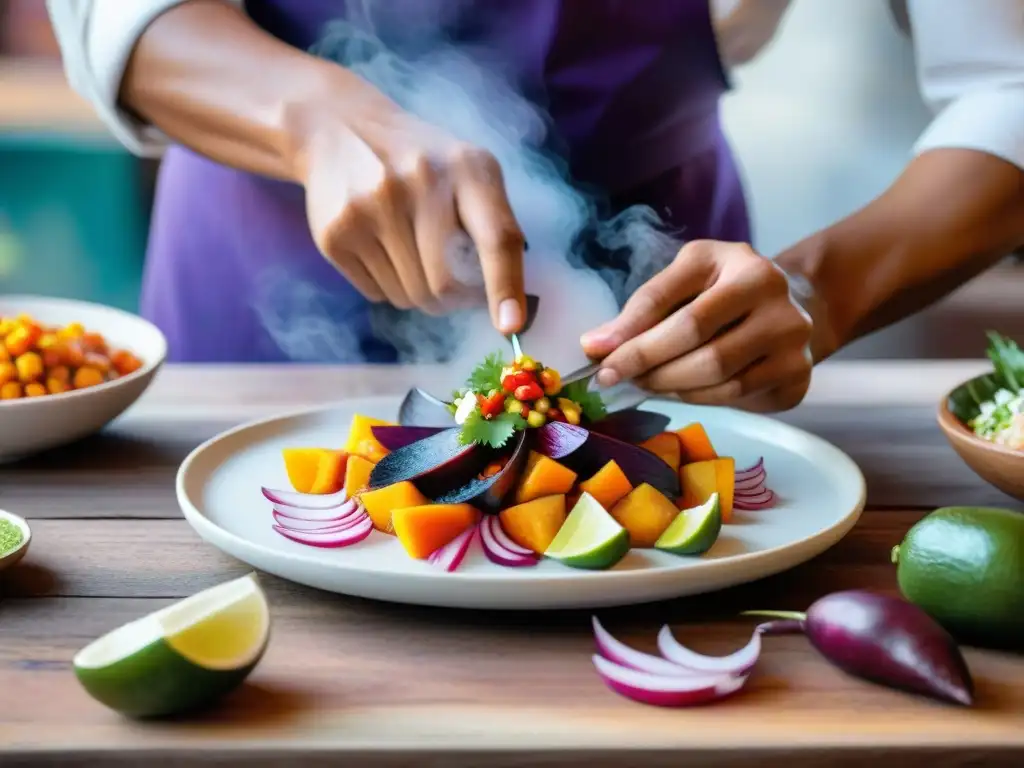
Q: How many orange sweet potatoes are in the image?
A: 12